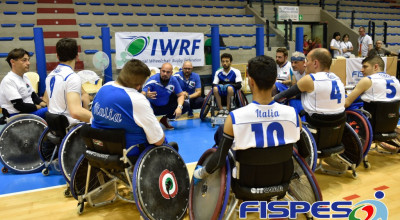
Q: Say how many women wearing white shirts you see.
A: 2